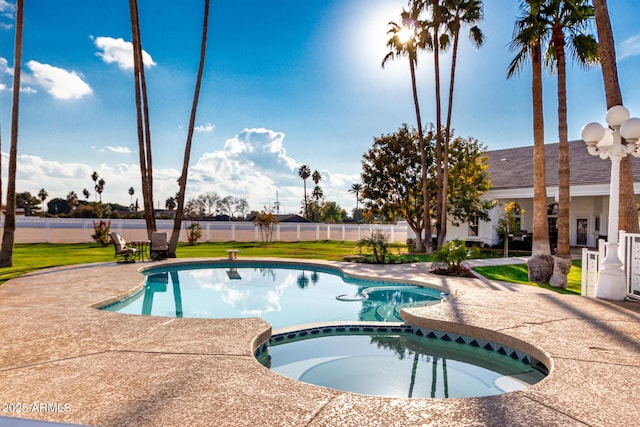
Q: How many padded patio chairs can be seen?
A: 2